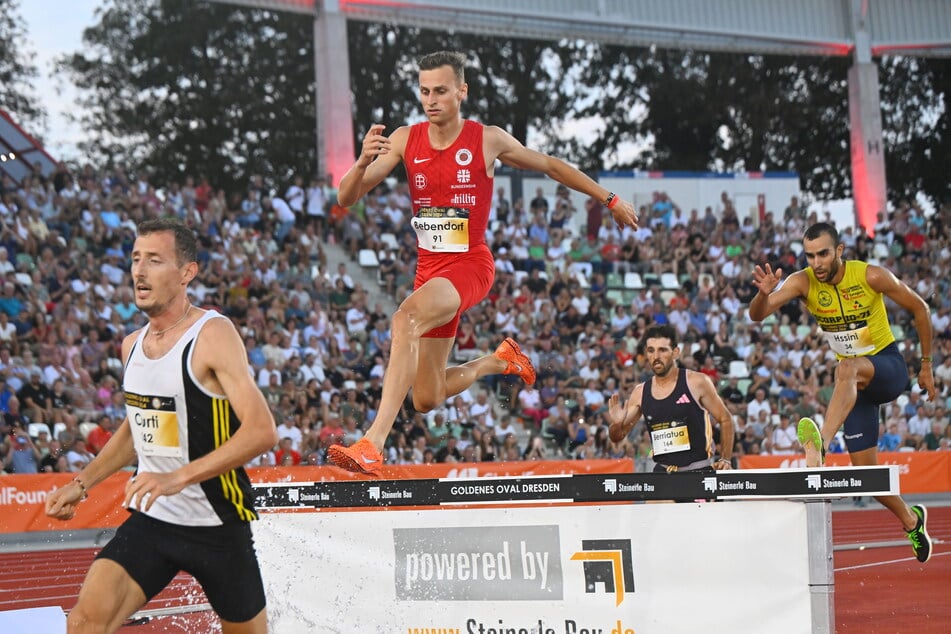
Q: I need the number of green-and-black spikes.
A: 2